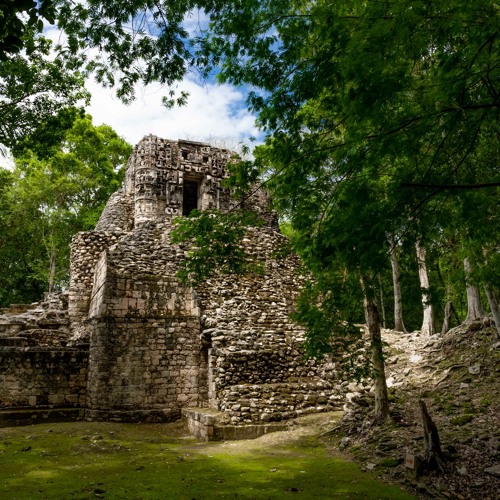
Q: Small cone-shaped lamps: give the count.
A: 0